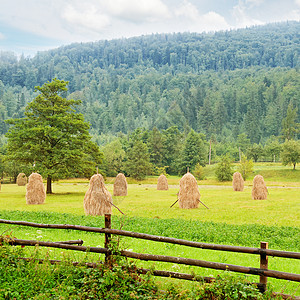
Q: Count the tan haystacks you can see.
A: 8